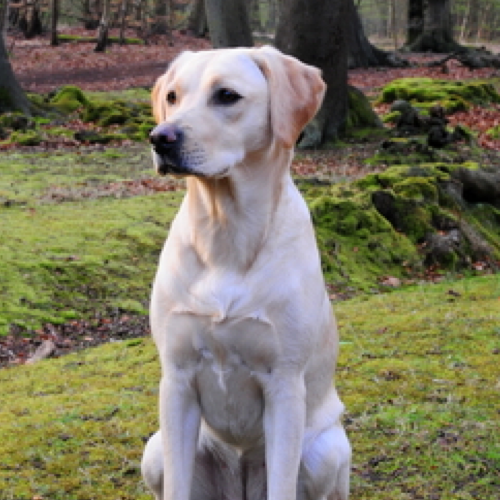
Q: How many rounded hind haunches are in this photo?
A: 2